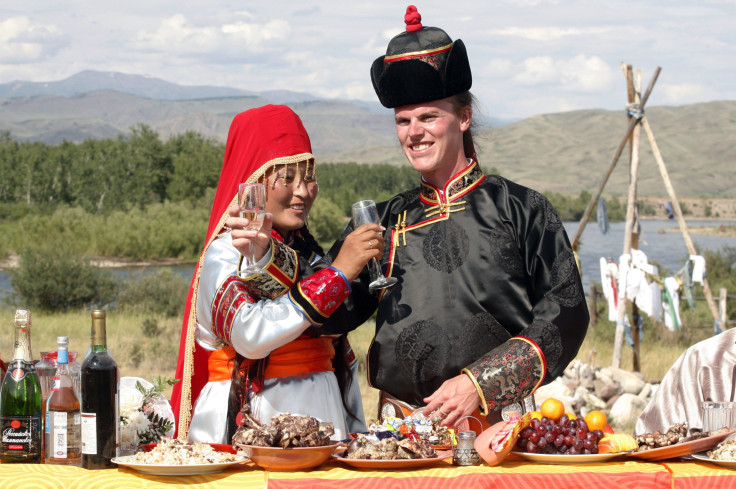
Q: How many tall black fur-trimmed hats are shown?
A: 1